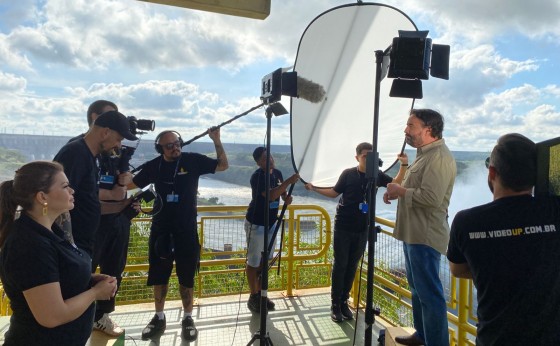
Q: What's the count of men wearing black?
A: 6